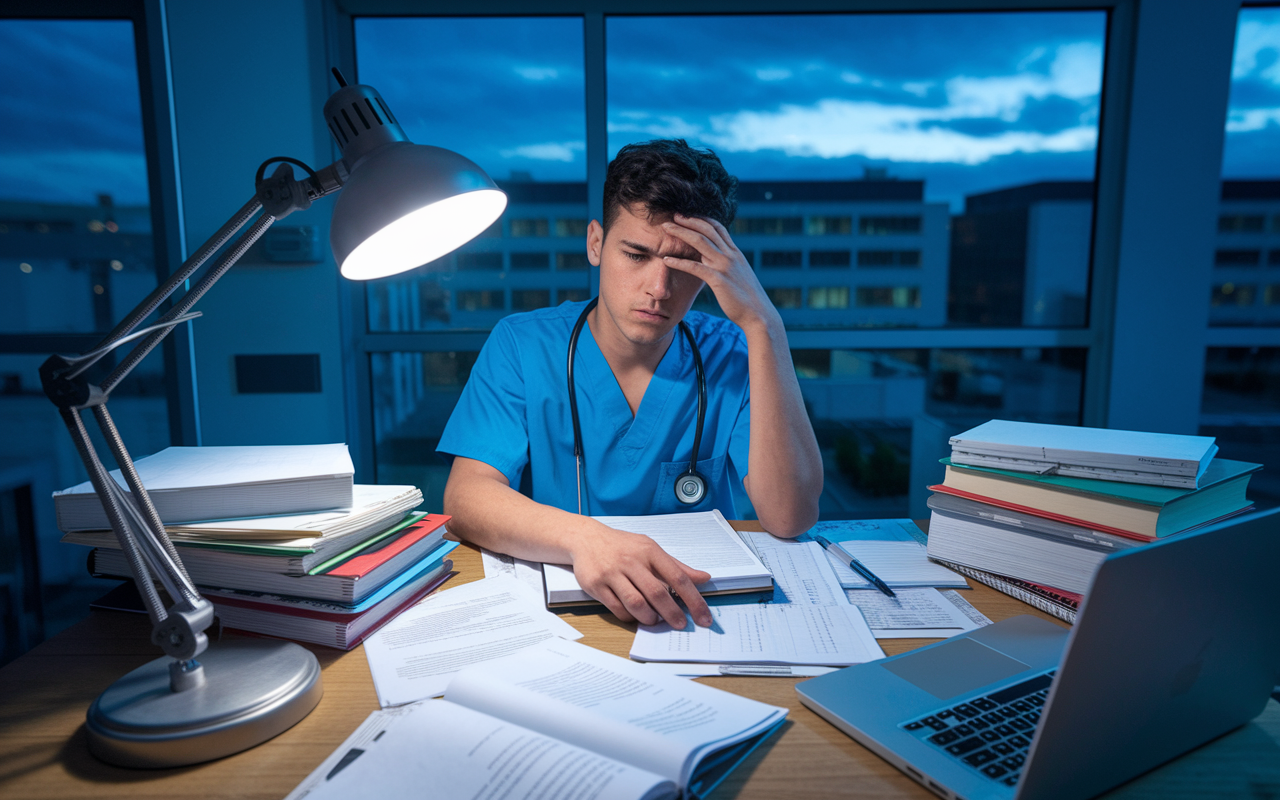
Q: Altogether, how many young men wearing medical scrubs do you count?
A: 1